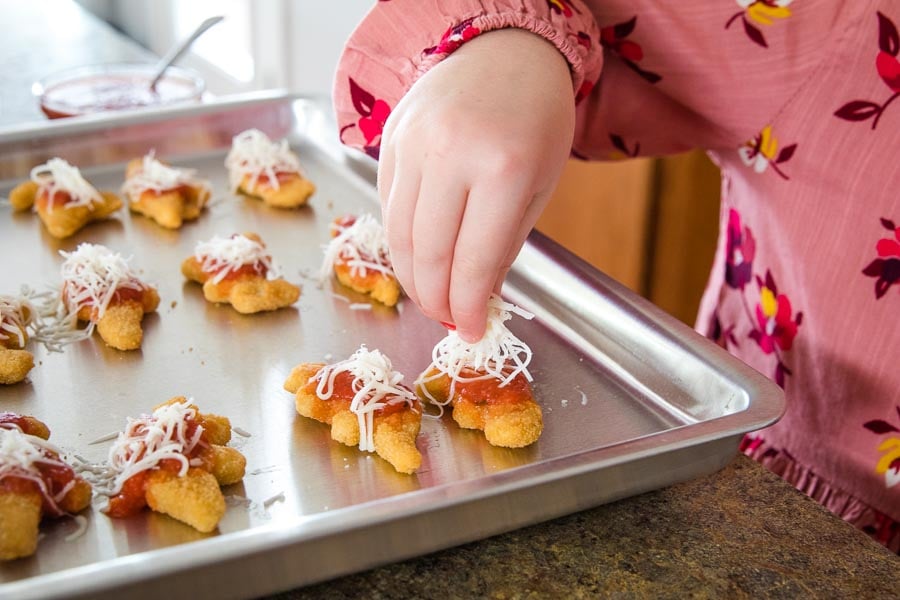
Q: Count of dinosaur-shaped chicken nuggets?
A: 11